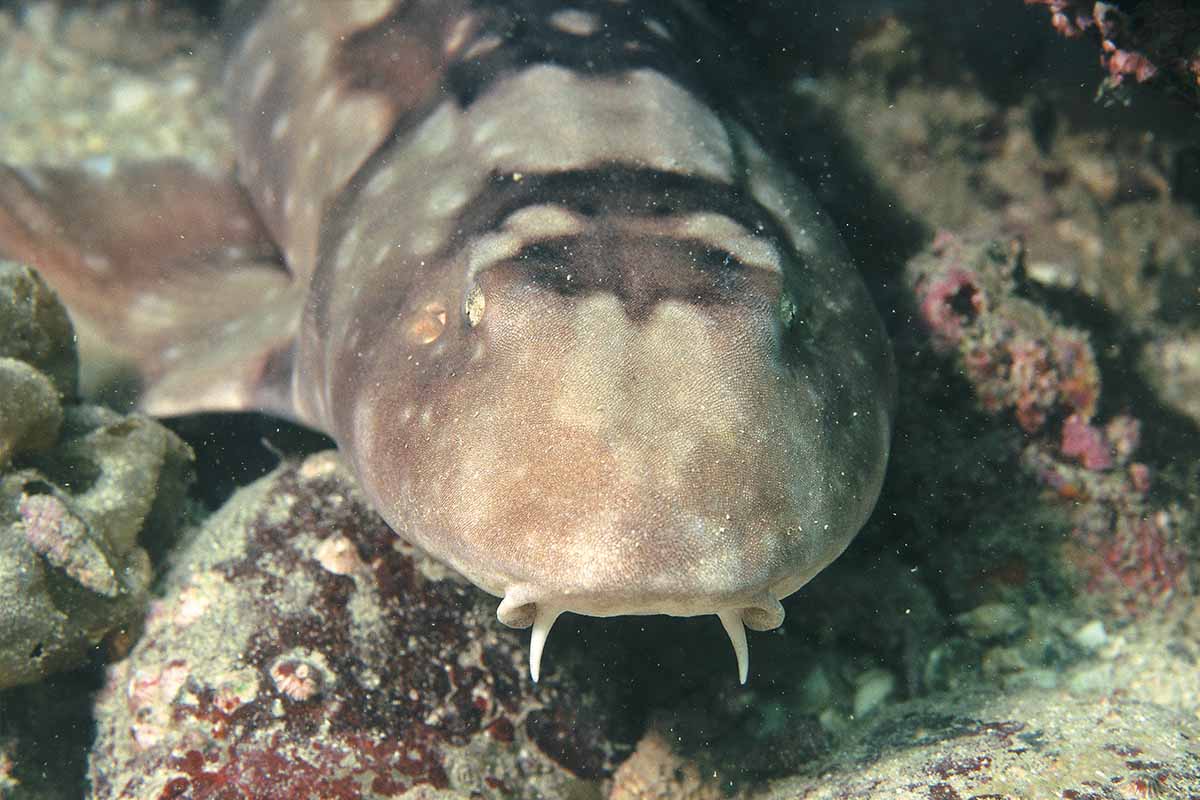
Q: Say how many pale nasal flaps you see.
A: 2